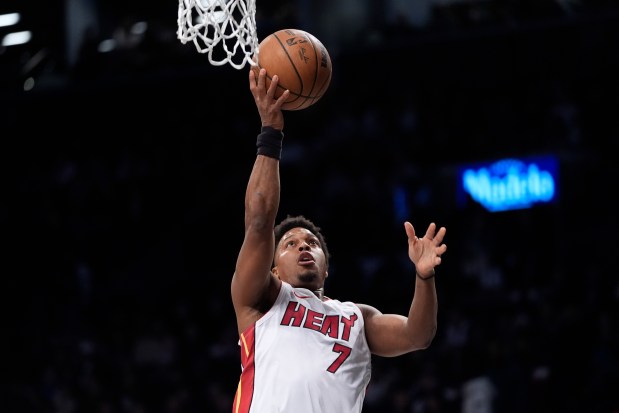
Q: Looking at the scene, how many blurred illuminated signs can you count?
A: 1